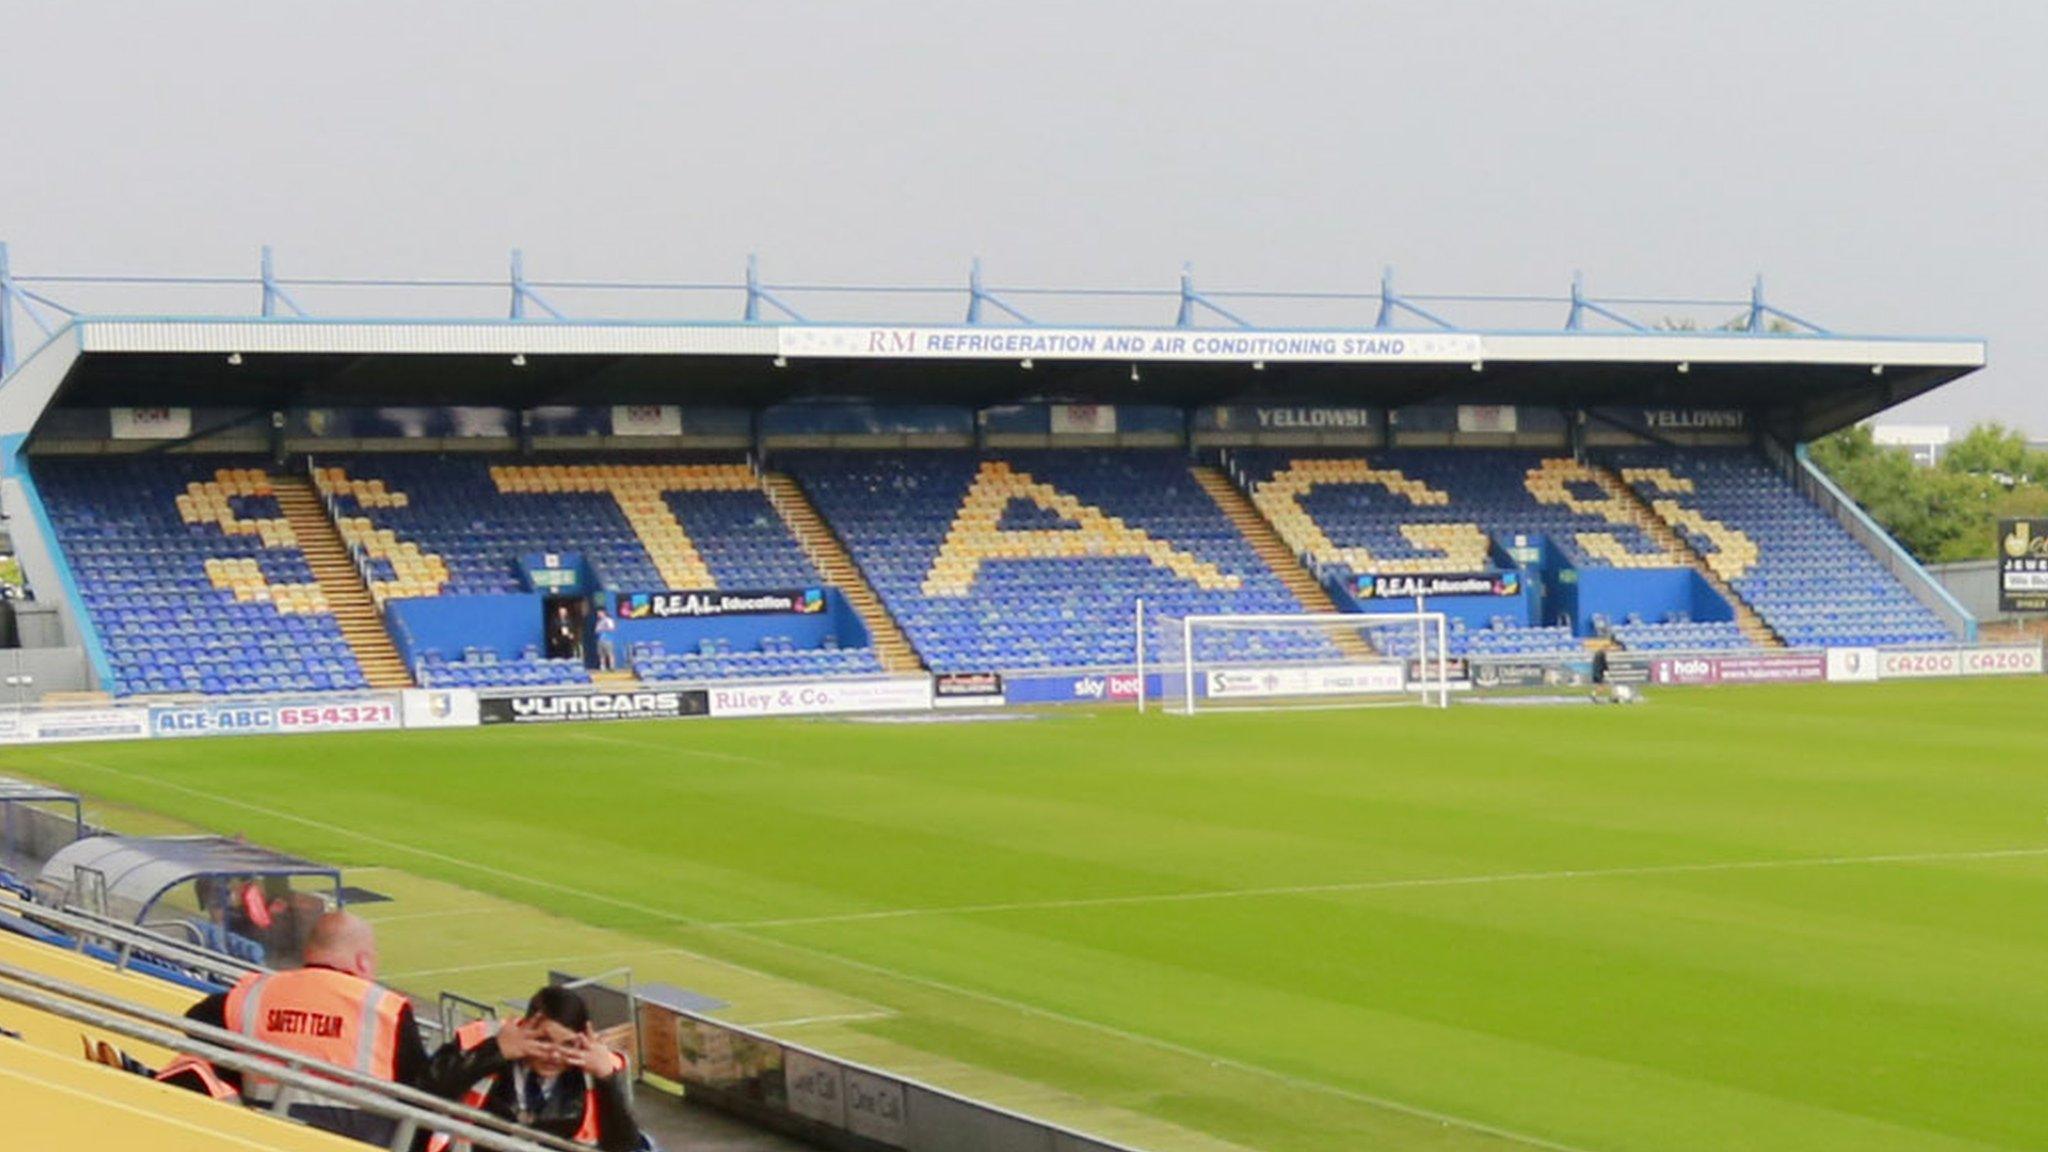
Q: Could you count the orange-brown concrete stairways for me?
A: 4